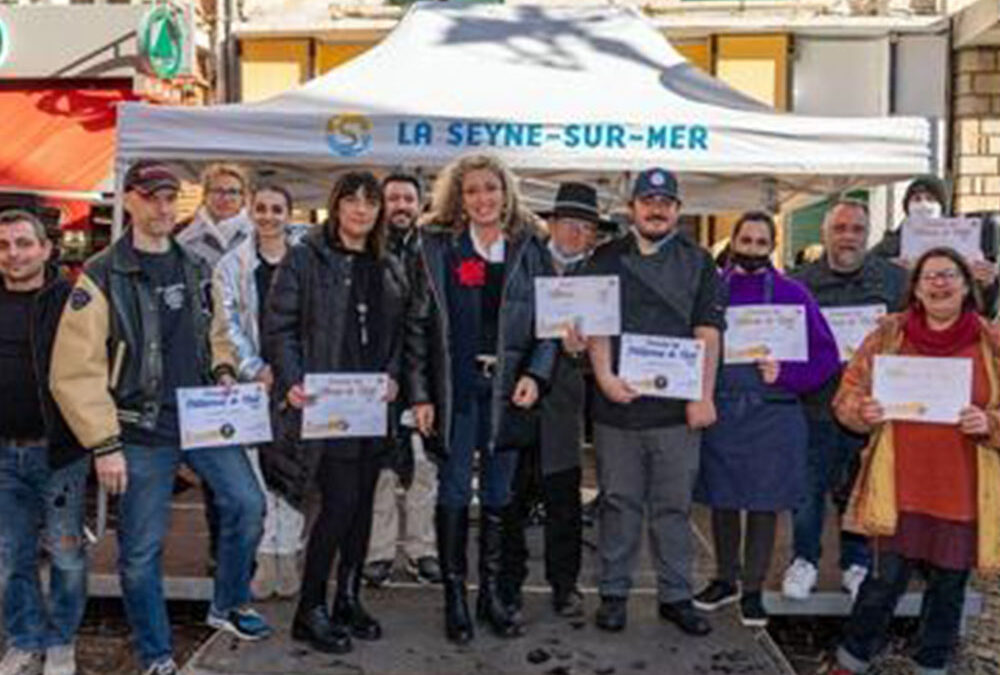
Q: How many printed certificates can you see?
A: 8